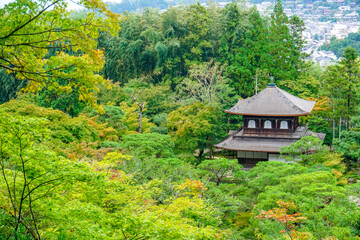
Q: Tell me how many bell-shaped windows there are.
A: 3